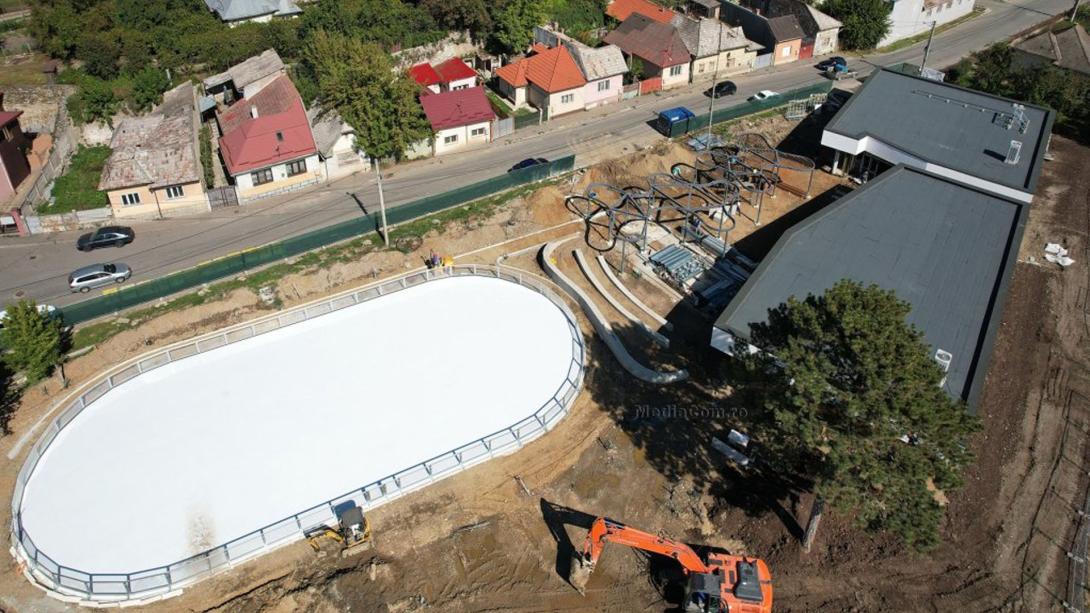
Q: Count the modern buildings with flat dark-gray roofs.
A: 2